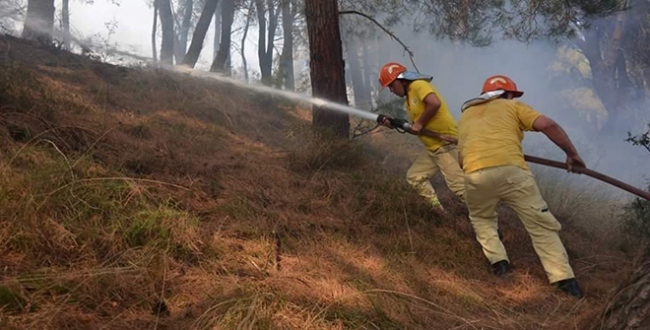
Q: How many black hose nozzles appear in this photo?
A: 1